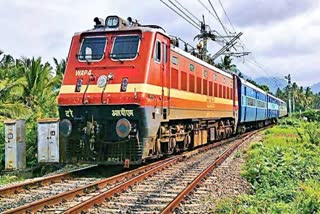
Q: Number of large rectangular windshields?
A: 2